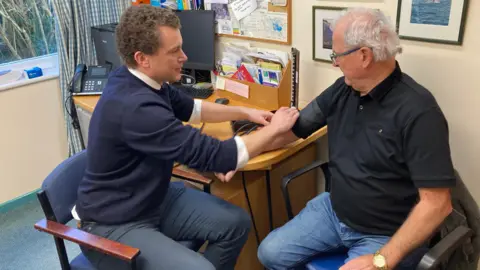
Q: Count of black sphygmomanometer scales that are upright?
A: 1